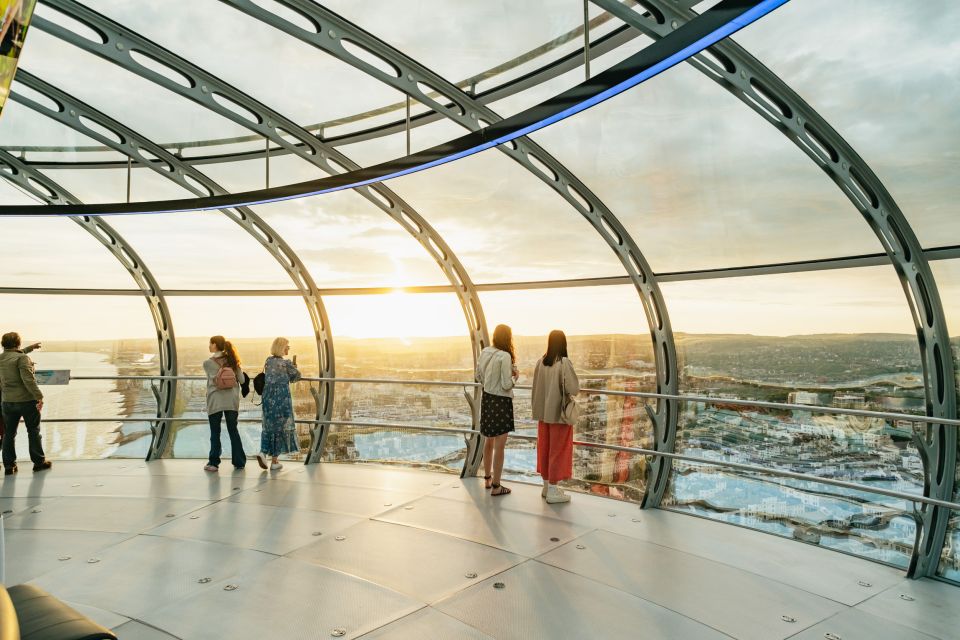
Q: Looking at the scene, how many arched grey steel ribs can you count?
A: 5